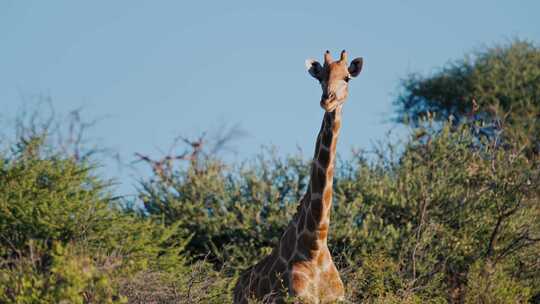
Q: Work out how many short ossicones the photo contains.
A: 2